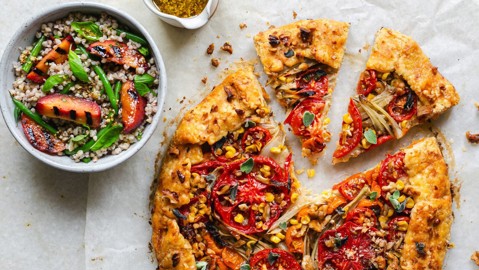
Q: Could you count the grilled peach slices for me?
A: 5